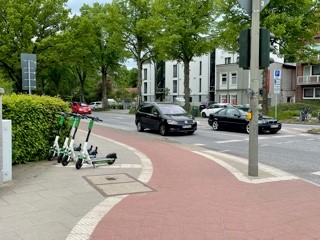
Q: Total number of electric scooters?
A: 4